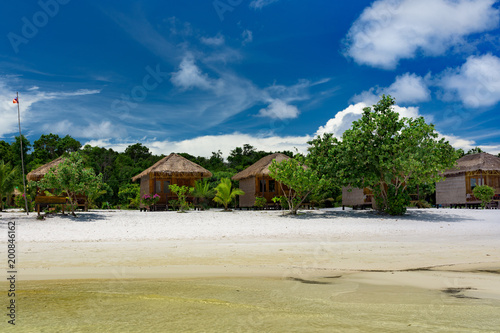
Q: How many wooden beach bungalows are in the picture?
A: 5